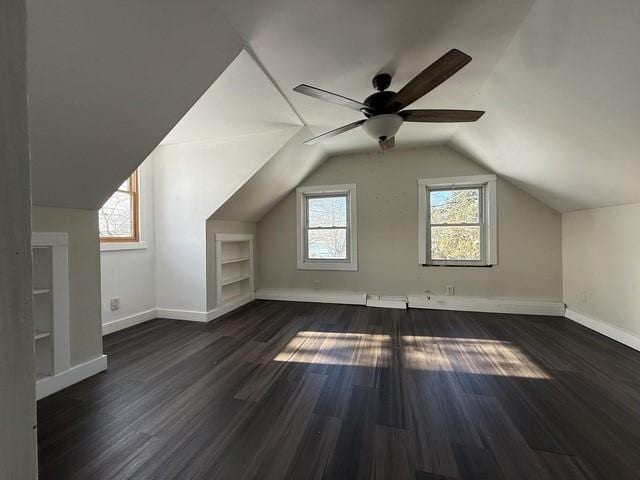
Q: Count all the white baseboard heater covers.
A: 1